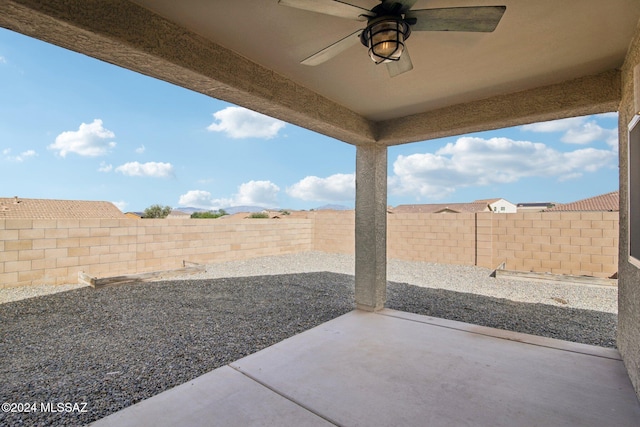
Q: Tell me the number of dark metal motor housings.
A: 1